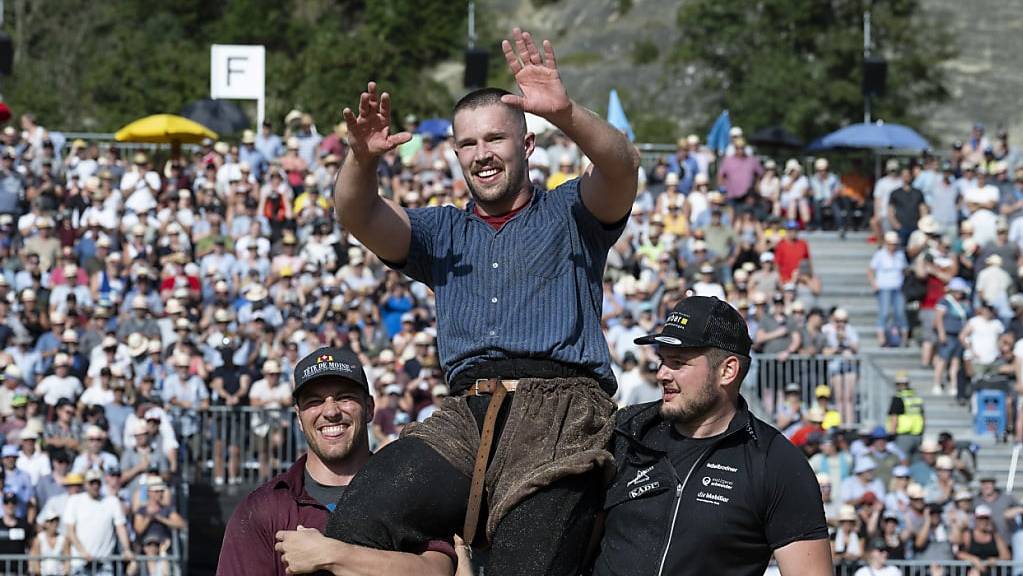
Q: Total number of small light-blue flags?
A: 2